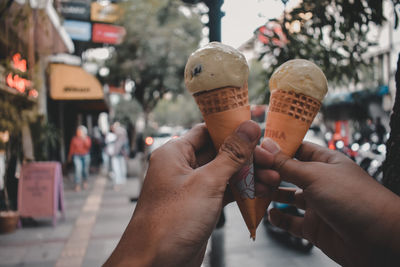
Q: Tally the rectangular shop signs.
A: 4